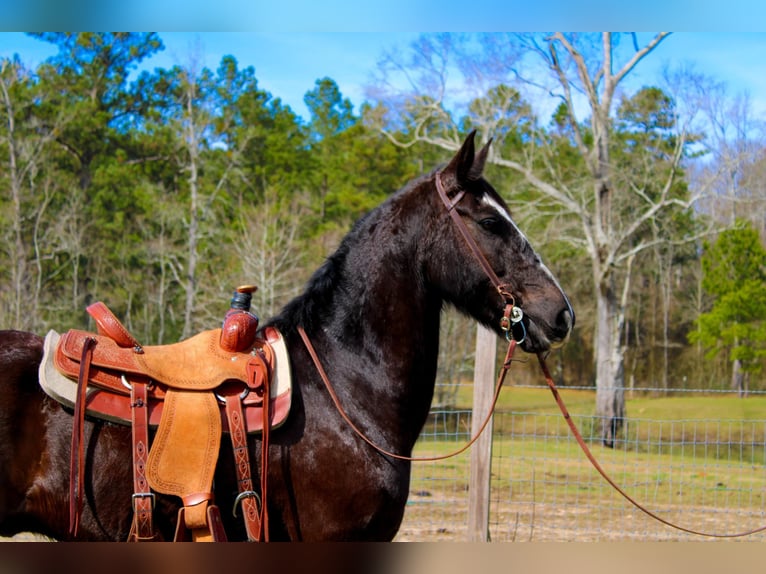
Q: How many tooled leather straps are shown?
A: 2